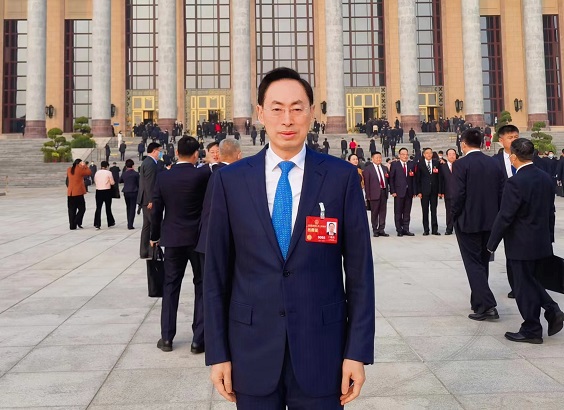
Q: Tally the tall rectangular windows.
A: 9